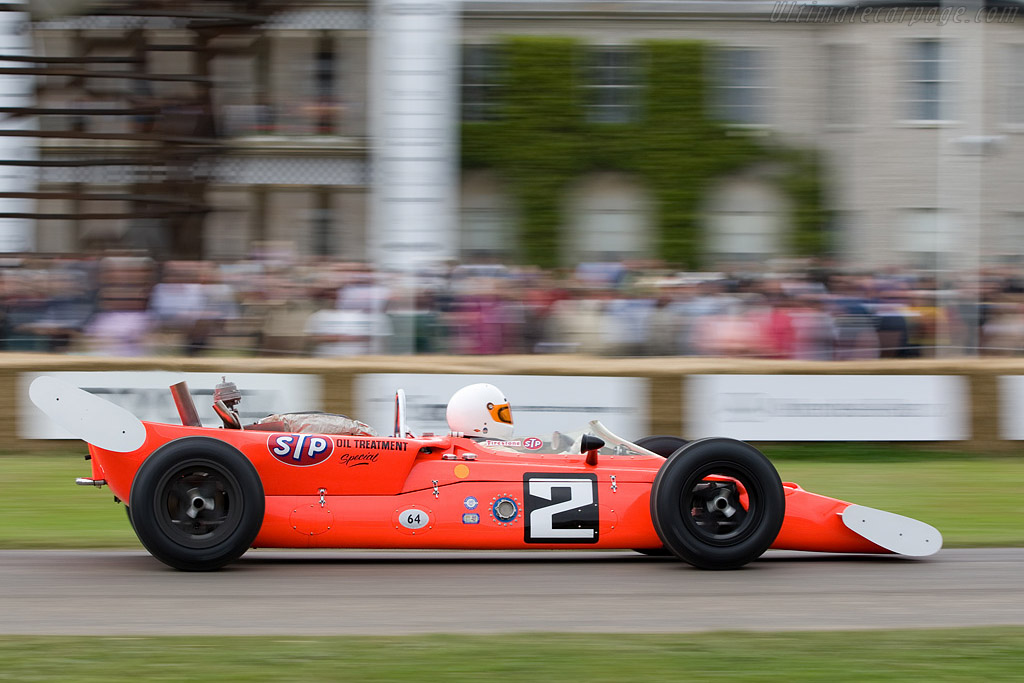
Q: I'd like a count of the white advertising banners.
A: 4